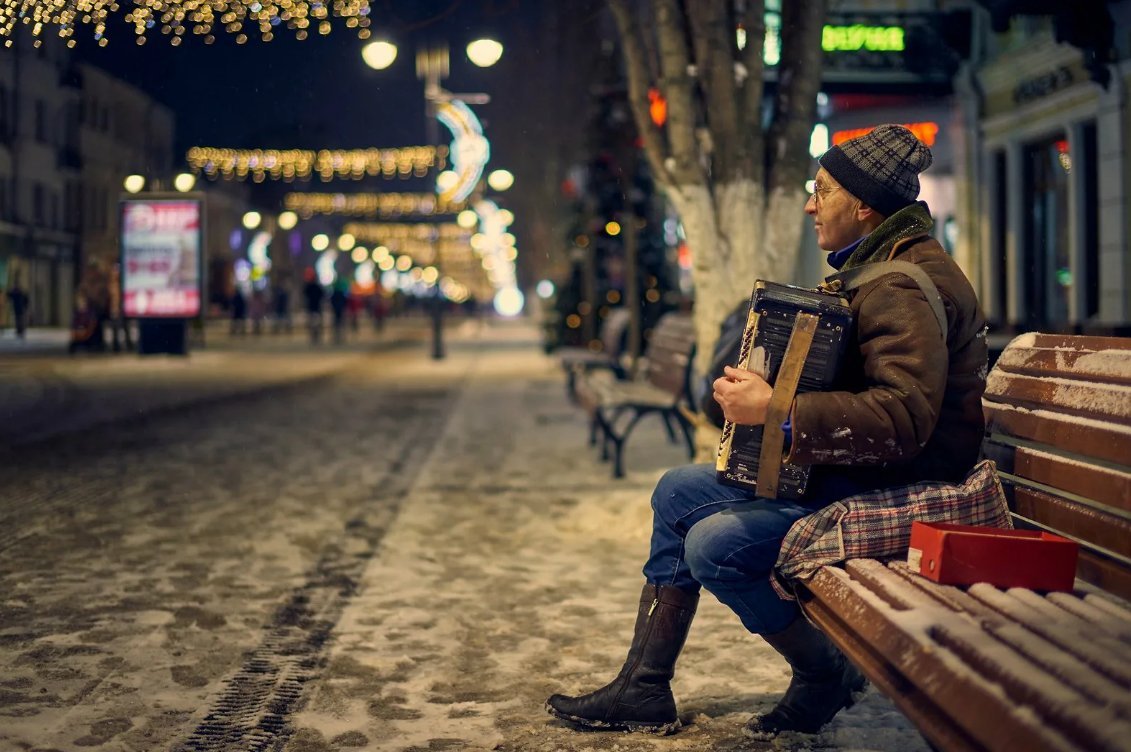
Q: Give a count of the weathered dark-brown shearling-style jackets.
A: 1